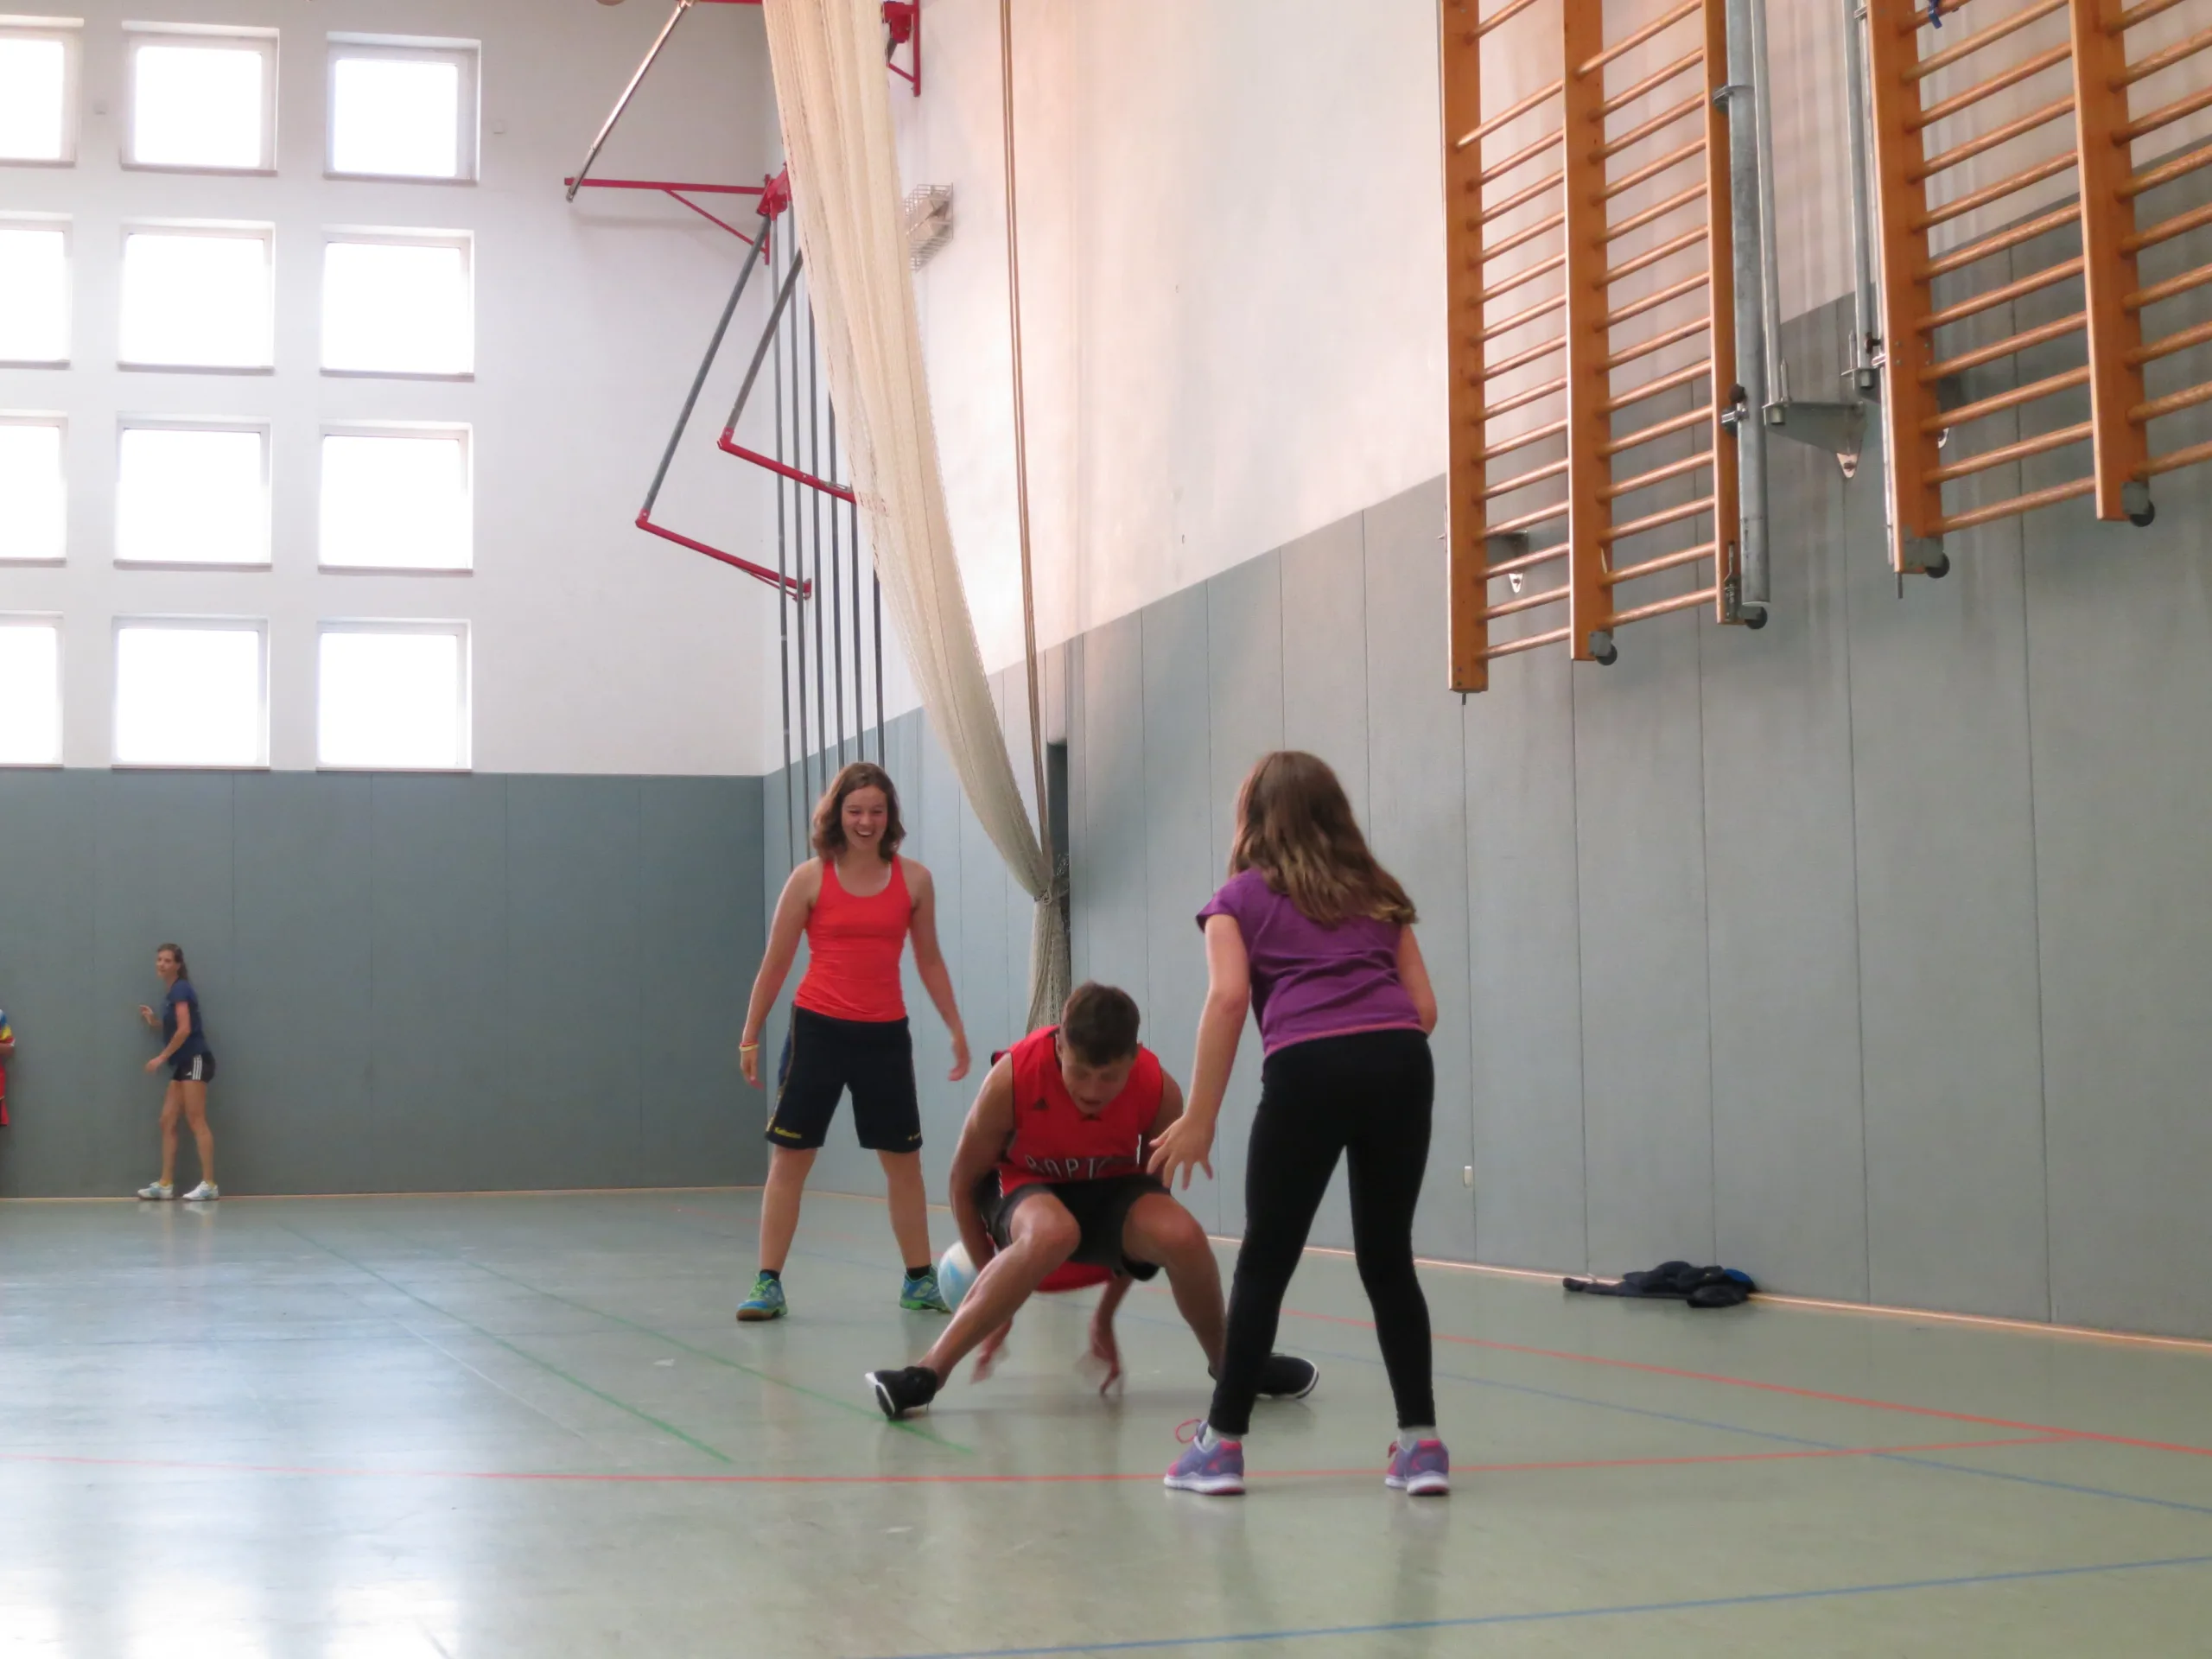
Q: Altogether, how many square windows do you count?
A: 12